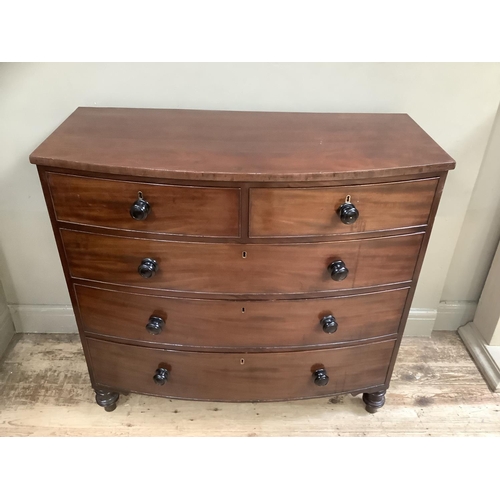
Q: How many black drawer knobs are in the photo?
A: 8